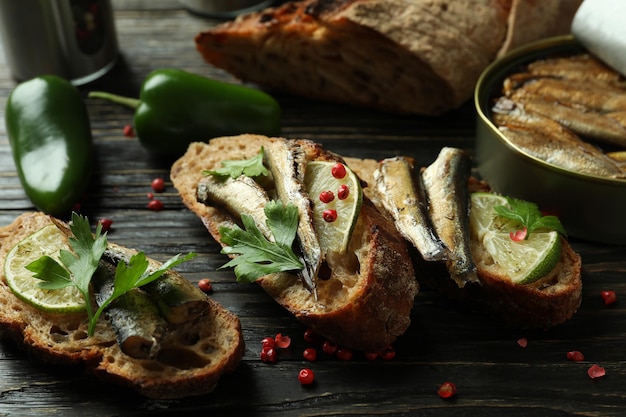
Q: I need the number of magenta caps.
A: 0